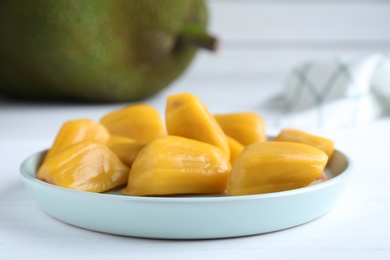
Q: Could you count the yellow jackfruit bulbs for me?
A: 10